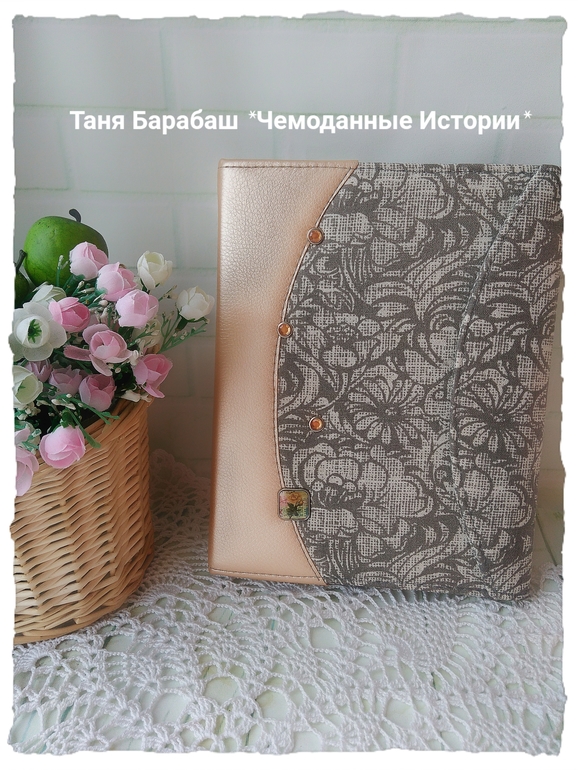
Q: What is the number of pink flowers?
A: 11